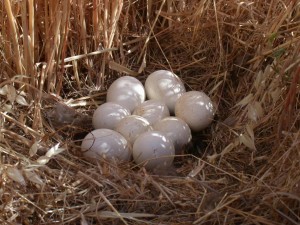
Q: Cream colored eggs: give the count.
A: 9